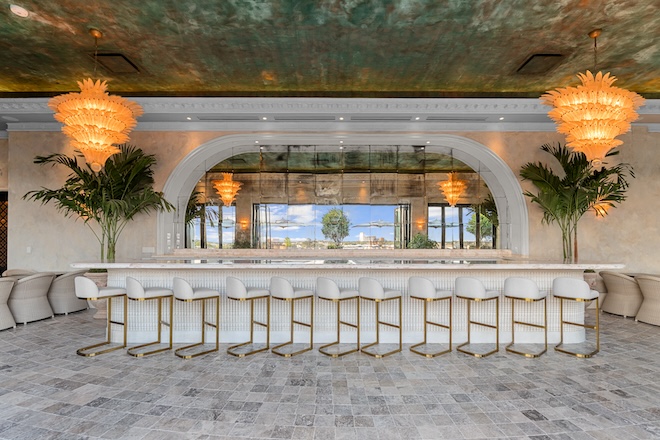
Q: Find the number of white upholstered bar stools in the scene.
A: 11